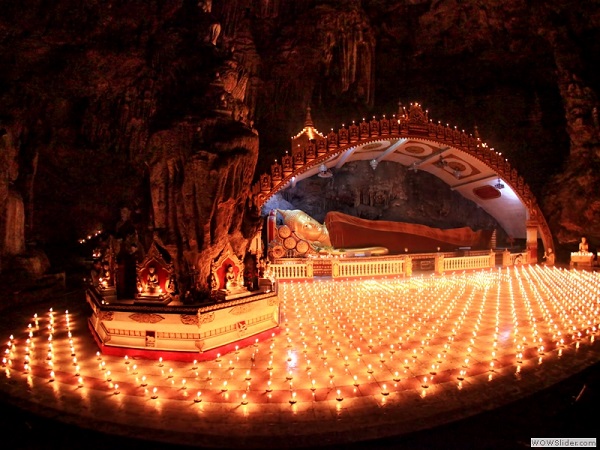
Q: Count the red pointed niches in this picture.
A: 2